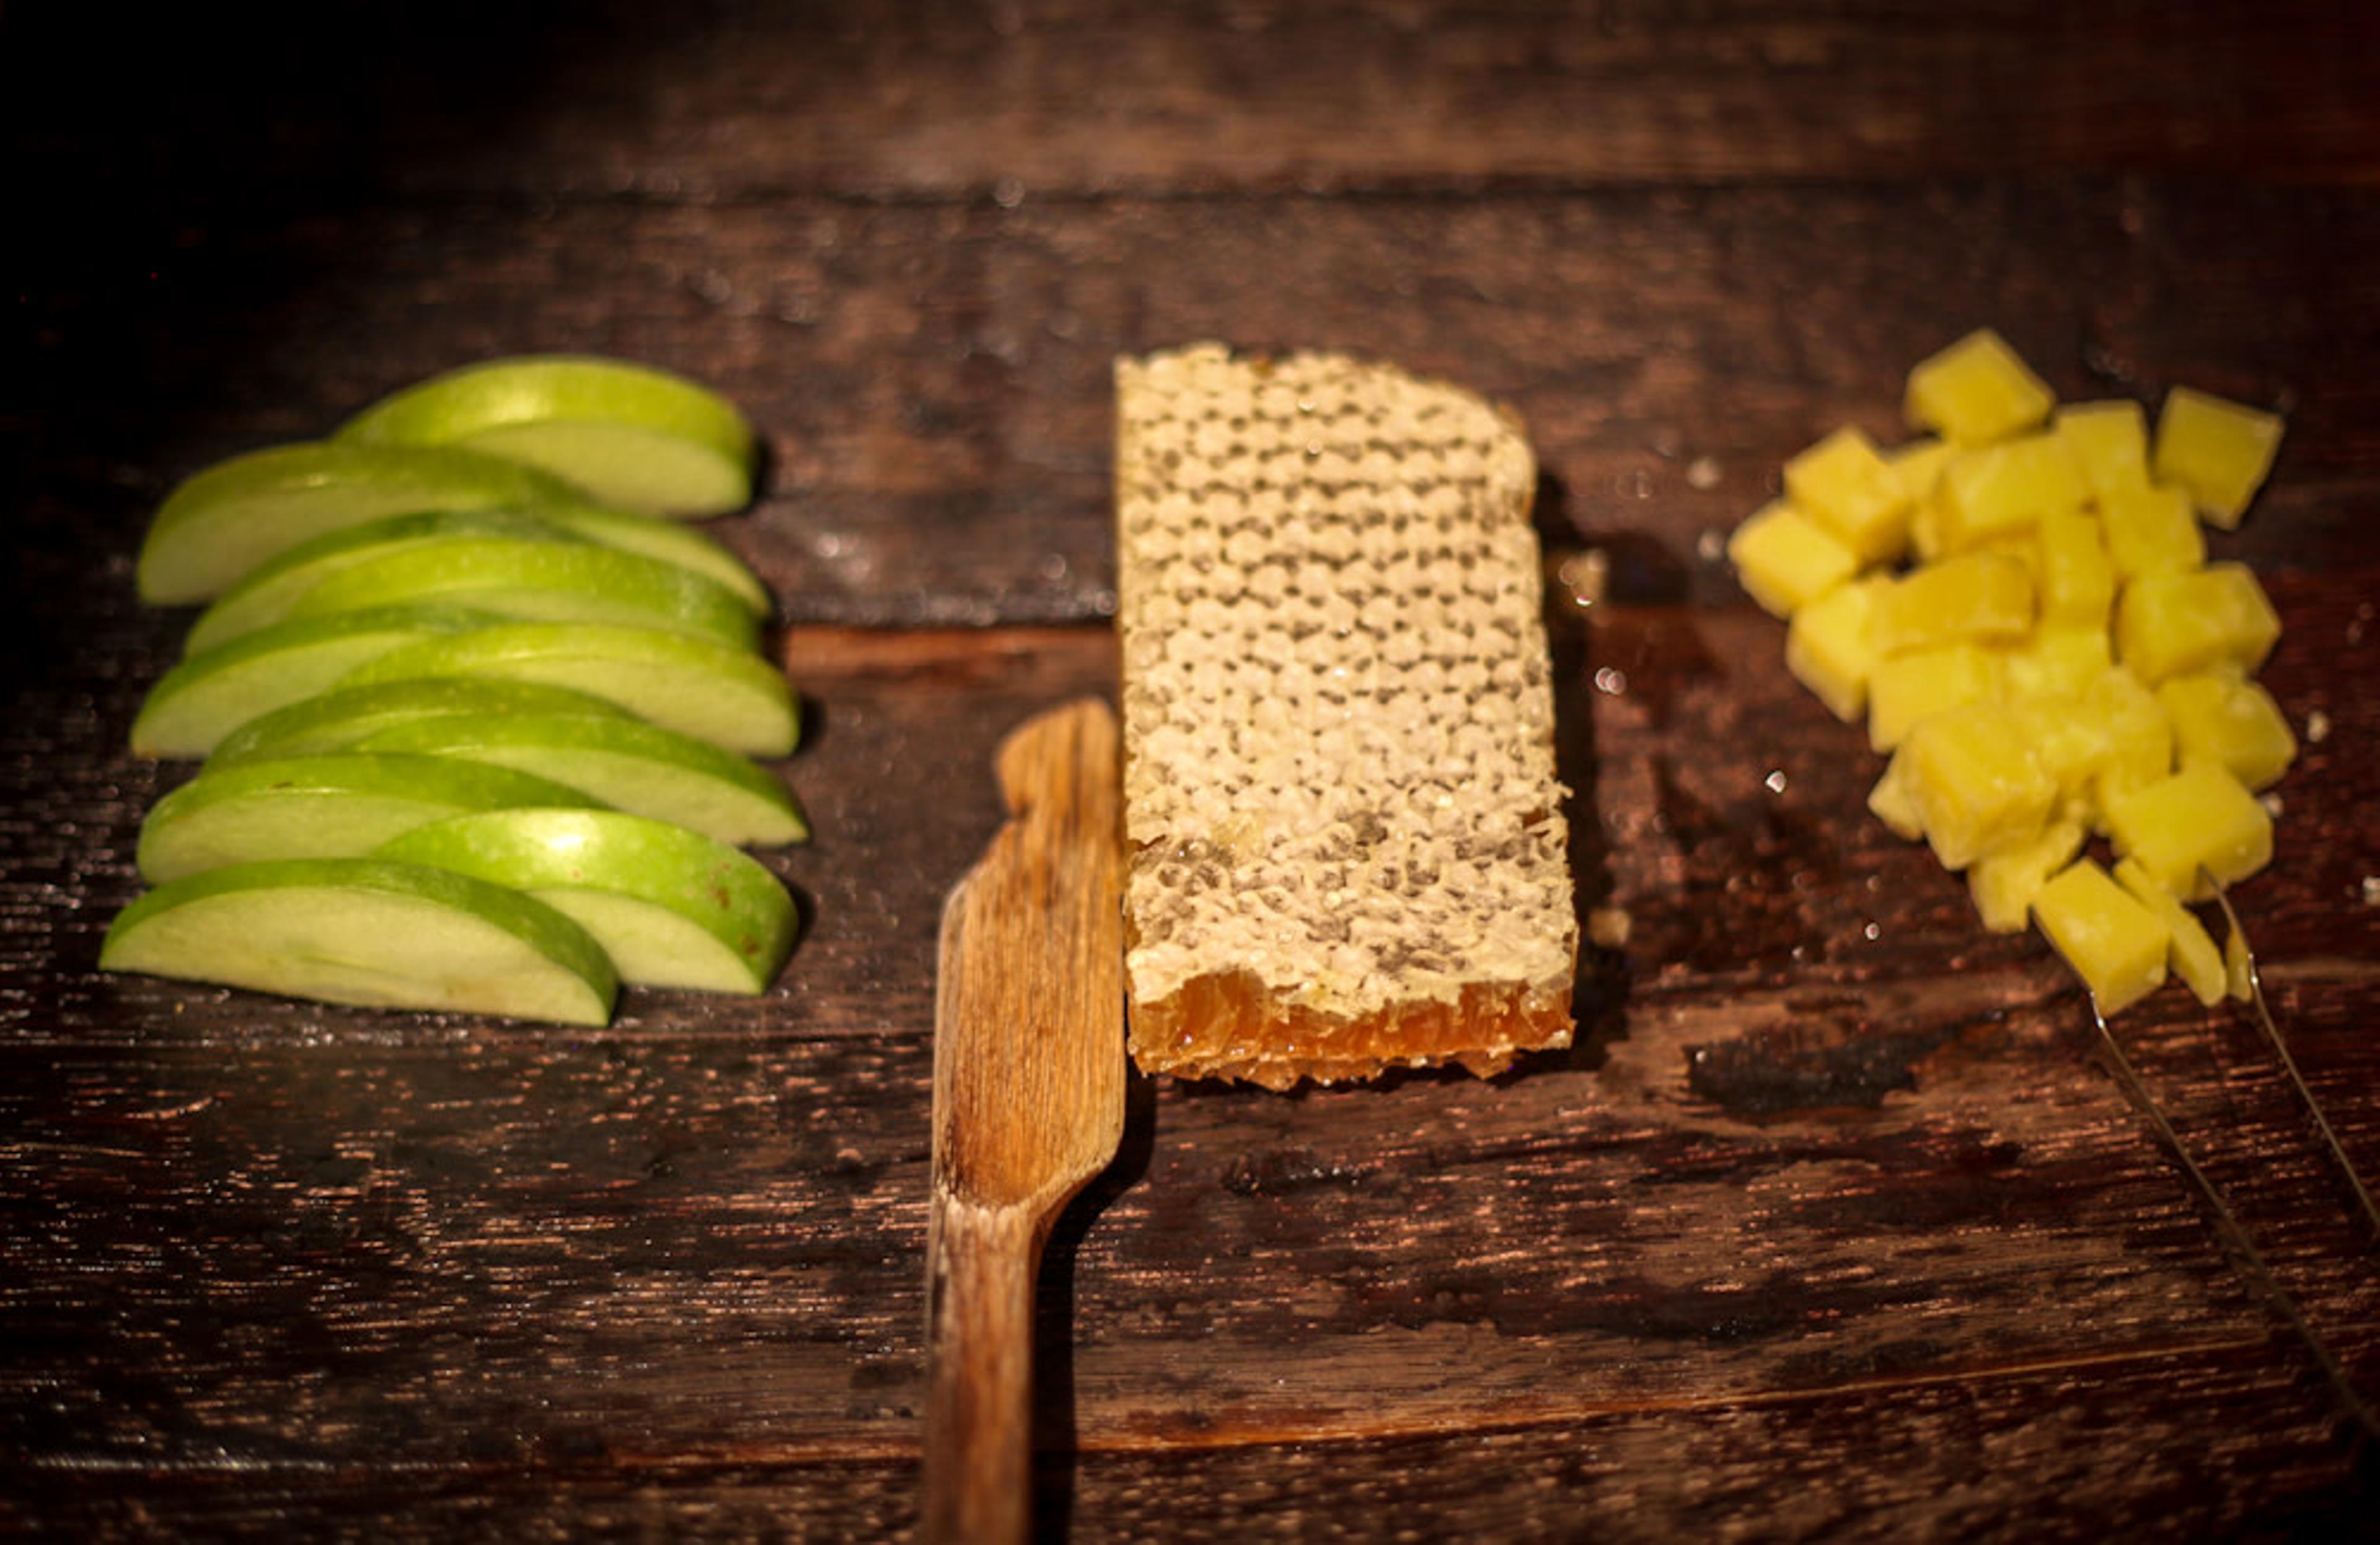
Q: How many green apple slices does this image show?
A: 12